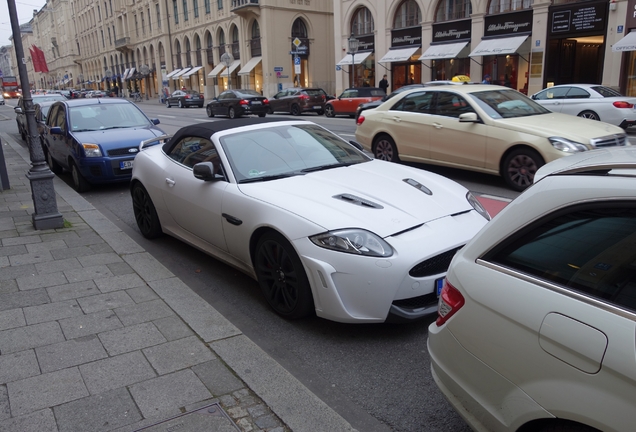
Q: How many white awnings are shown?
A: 11